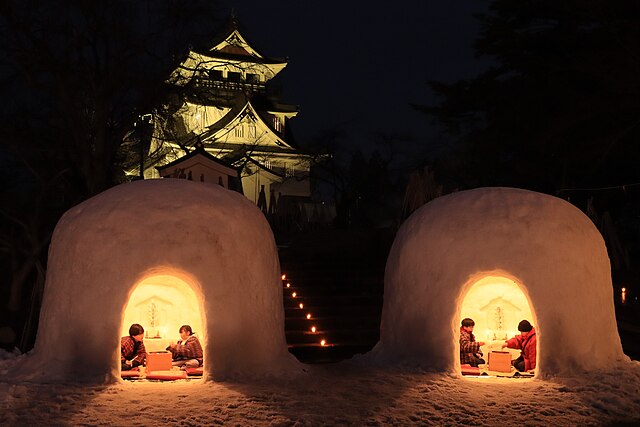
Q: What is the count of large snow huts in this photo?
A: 2